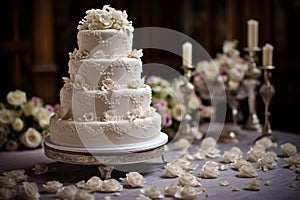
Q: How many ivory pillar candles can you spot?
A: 3